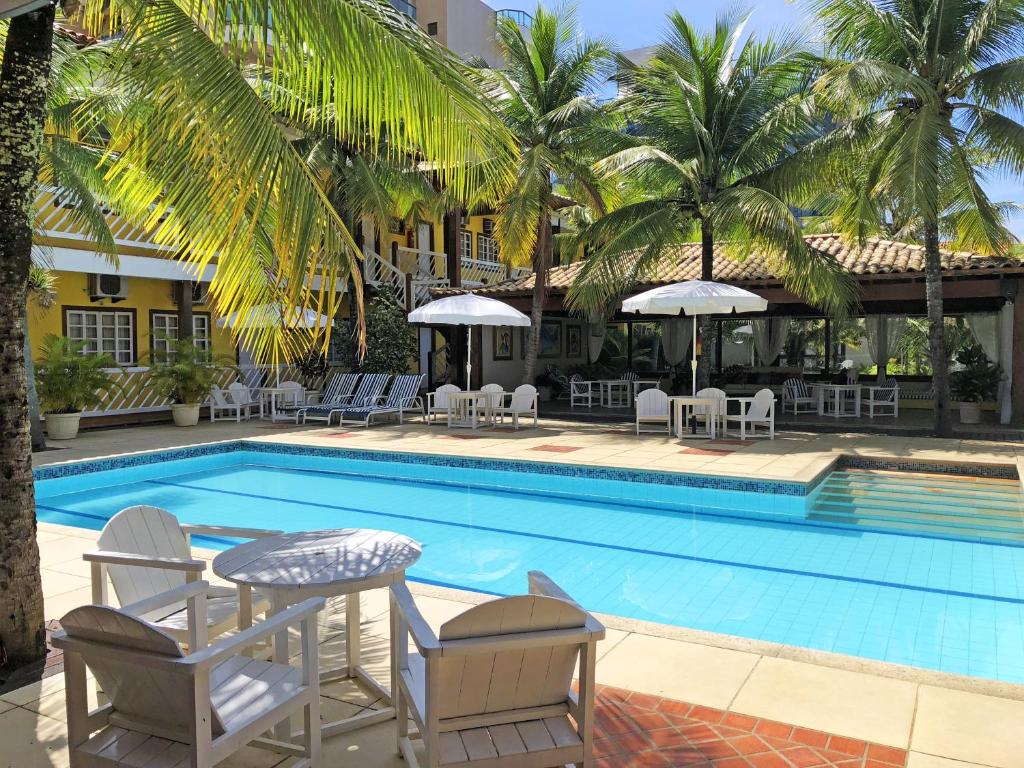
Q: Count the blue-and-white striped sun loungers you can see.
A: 3